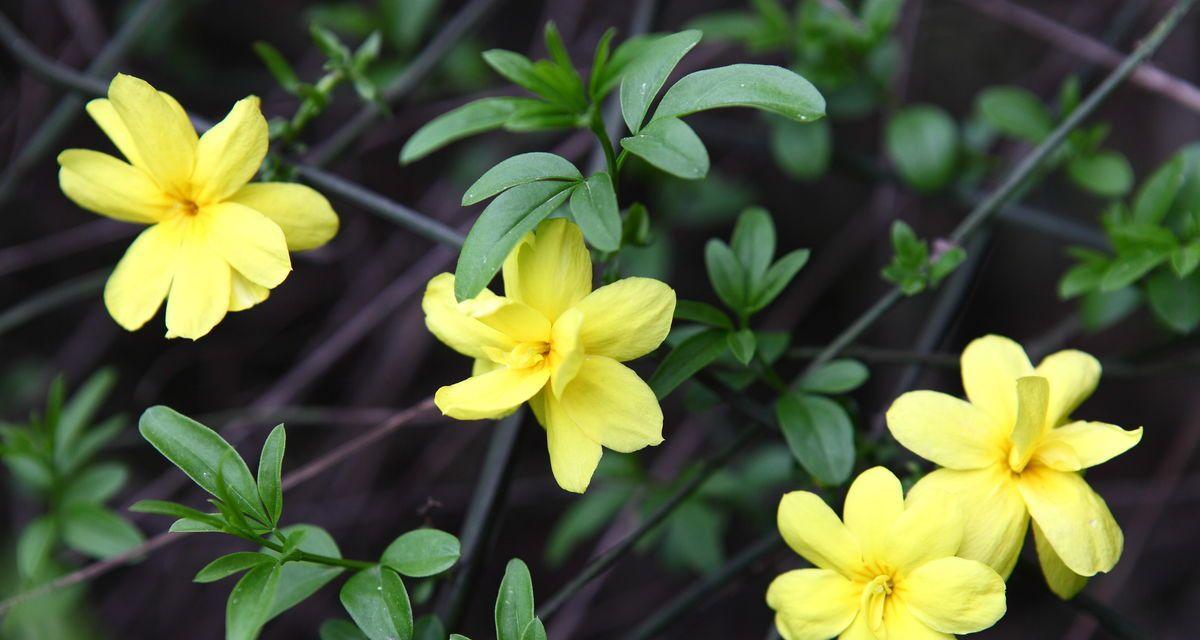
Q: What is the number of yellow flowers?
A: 4